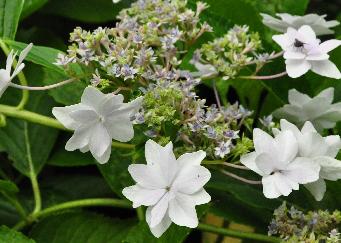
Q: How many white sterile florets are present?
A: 8